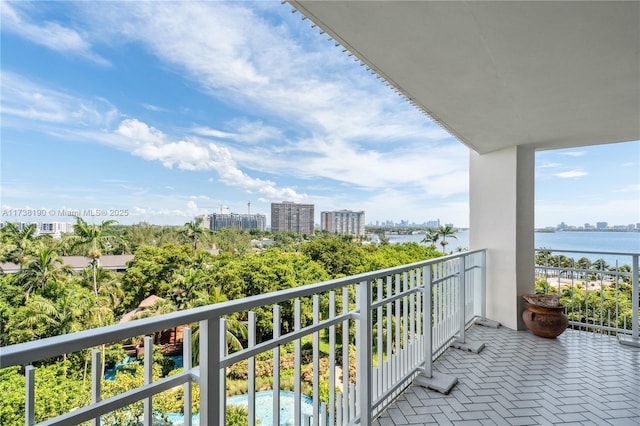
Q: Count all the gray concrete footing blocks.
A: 4